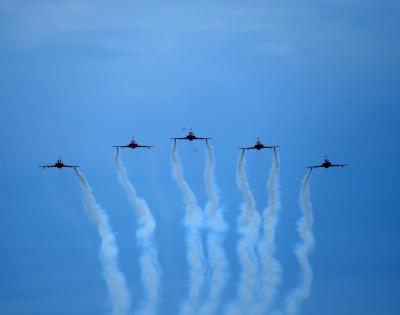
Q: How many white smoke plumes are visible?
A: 7